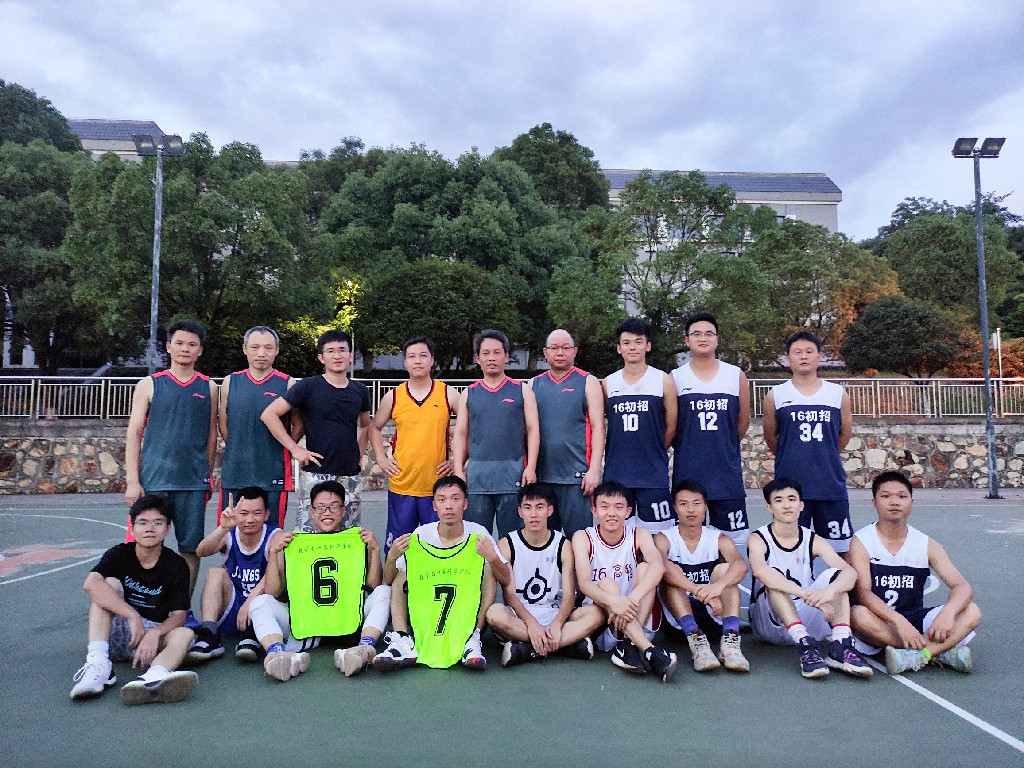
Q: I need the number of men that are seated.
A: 9